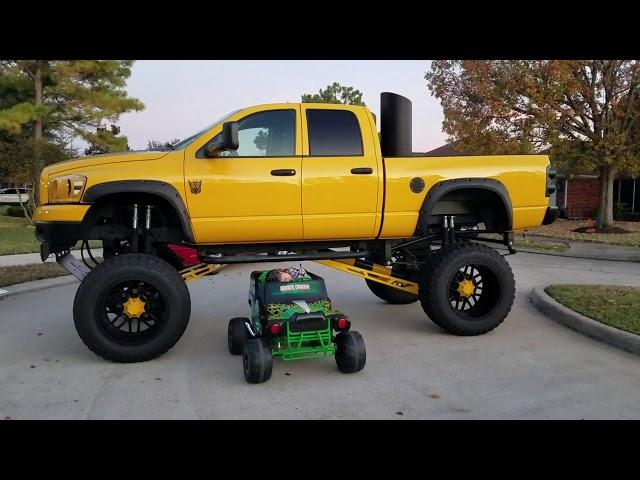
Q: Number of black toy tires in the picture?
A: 3